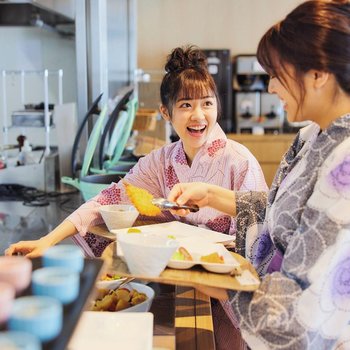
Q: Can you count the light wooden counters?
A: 1